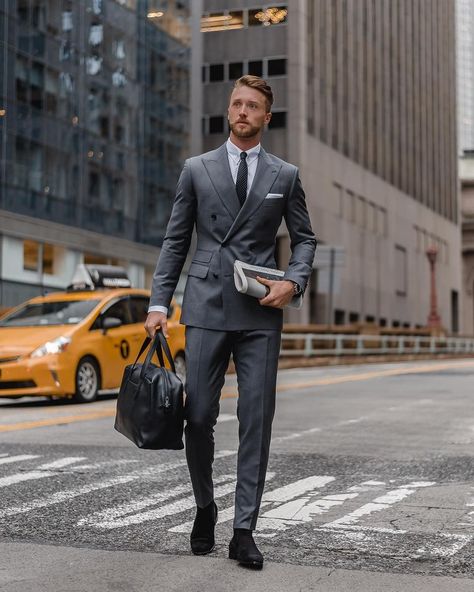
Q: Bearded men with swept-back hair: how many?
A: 1